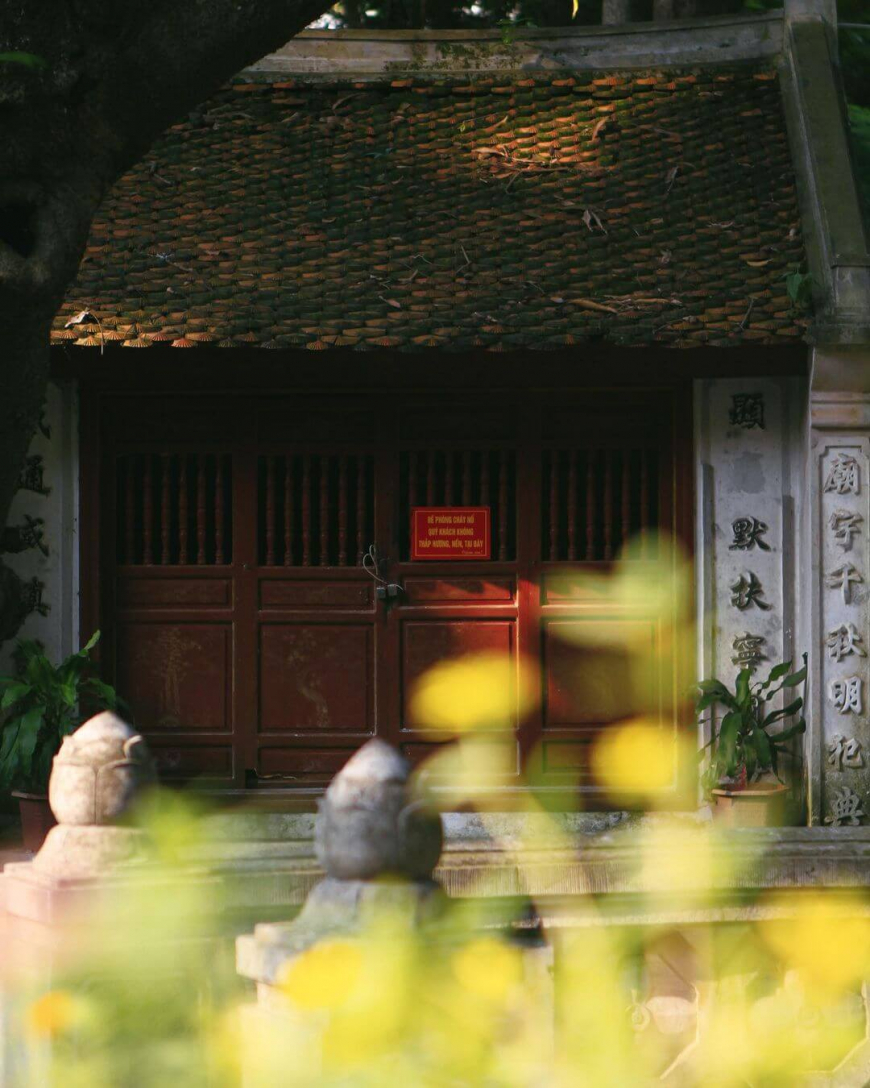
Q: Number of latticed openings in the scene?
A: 4